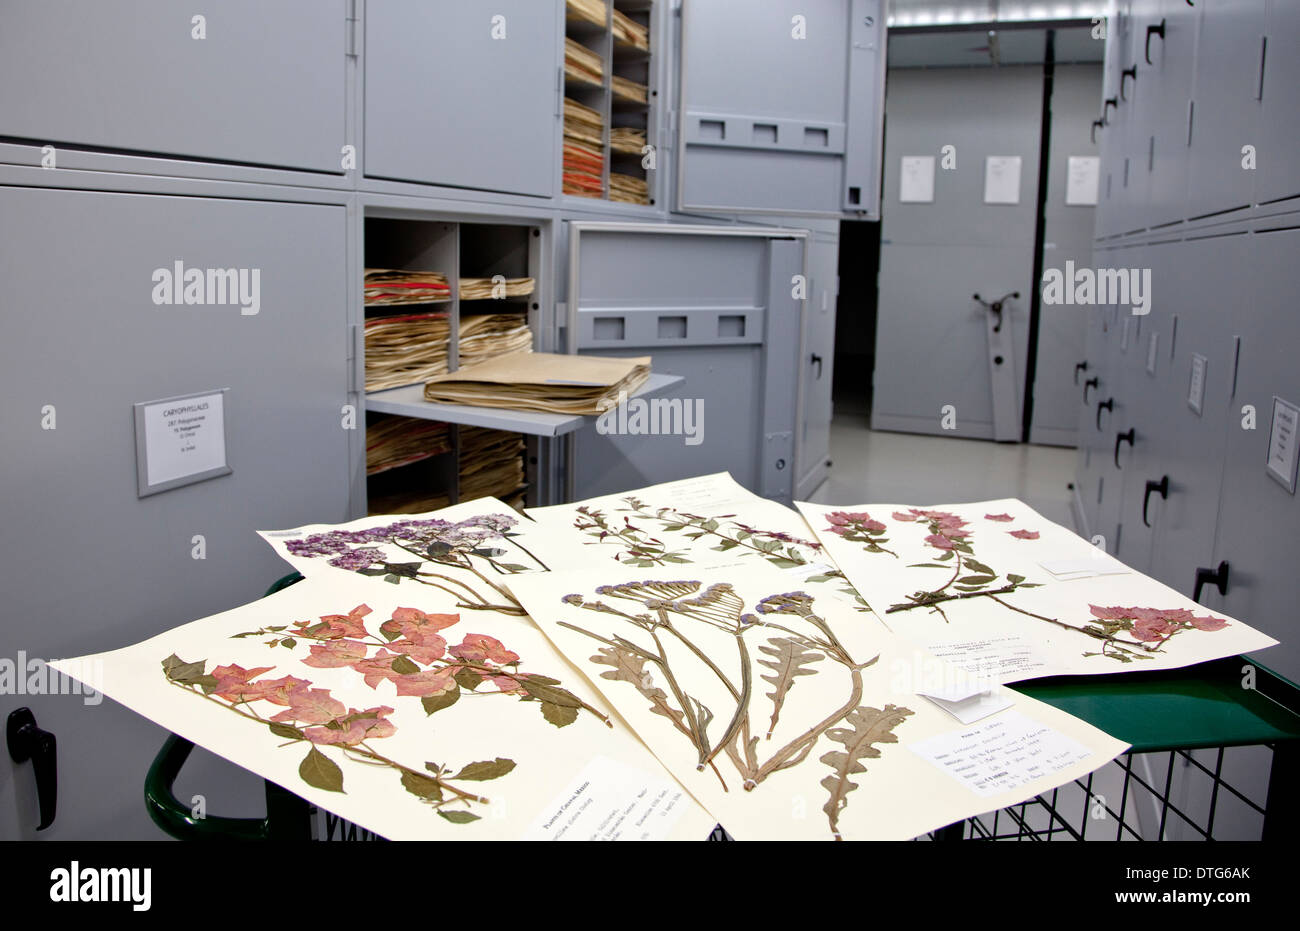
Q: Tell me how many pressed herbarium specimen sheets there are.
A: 5